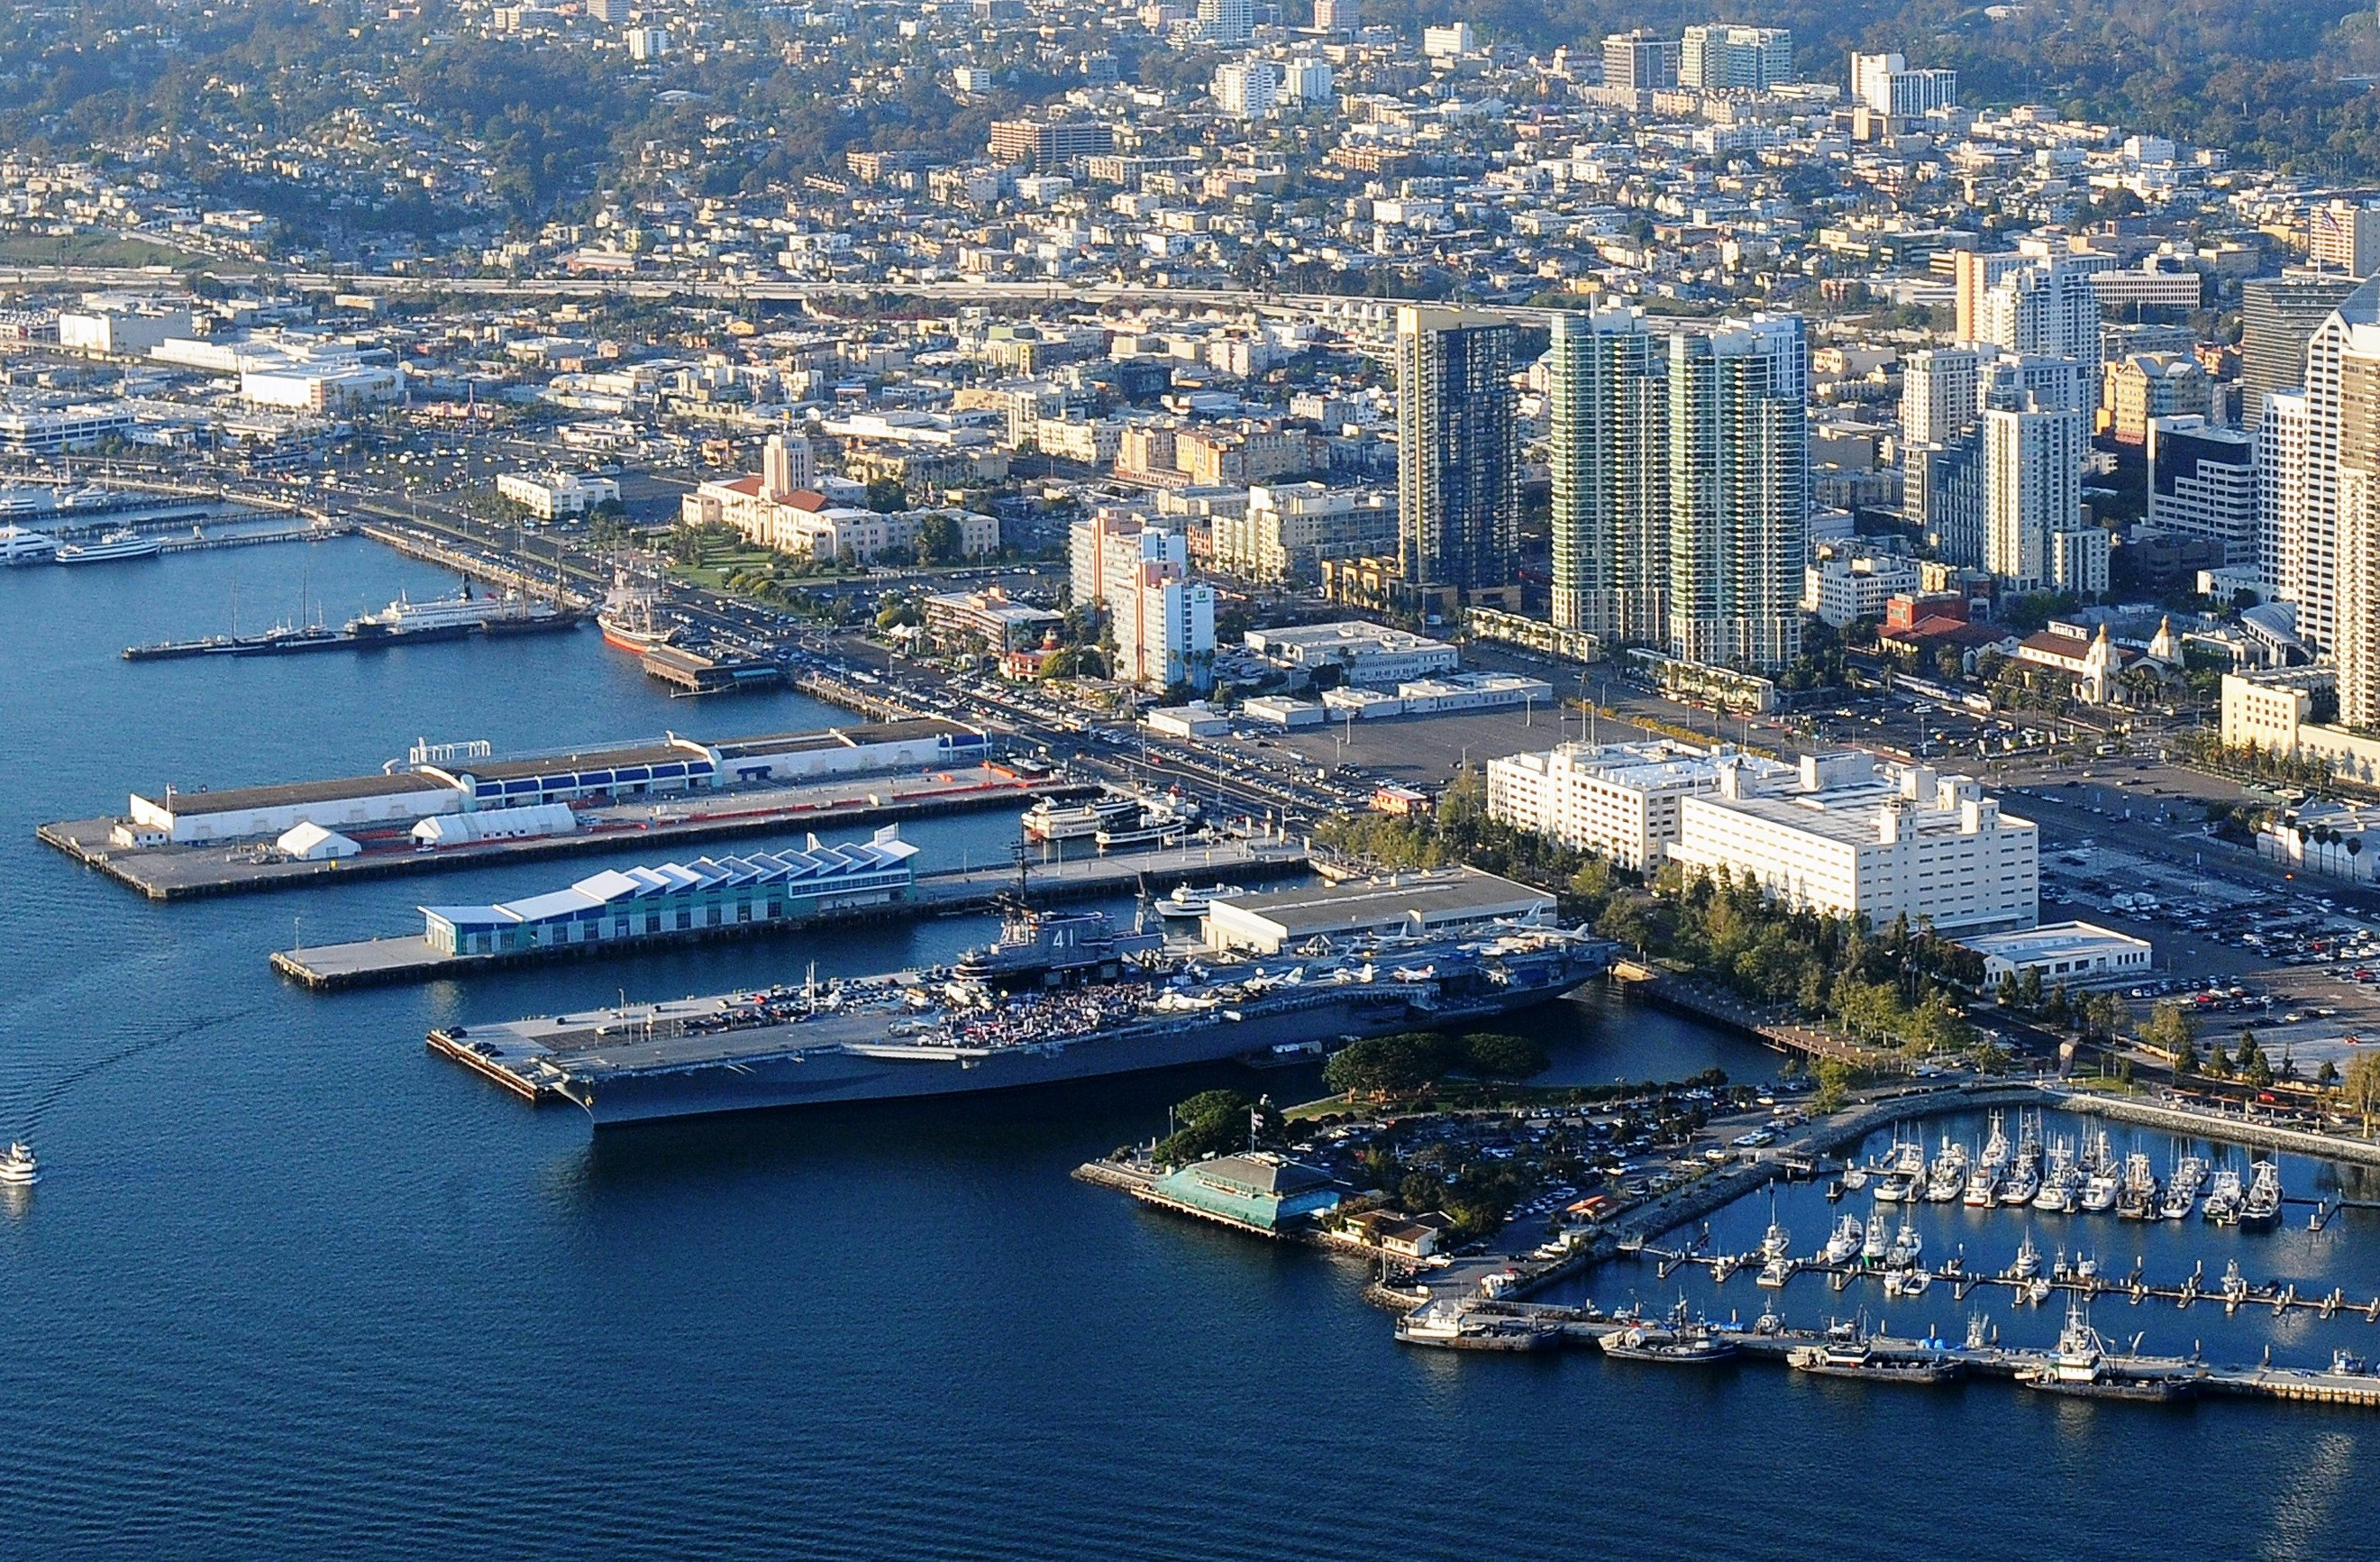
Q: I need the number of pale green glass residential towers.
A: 2